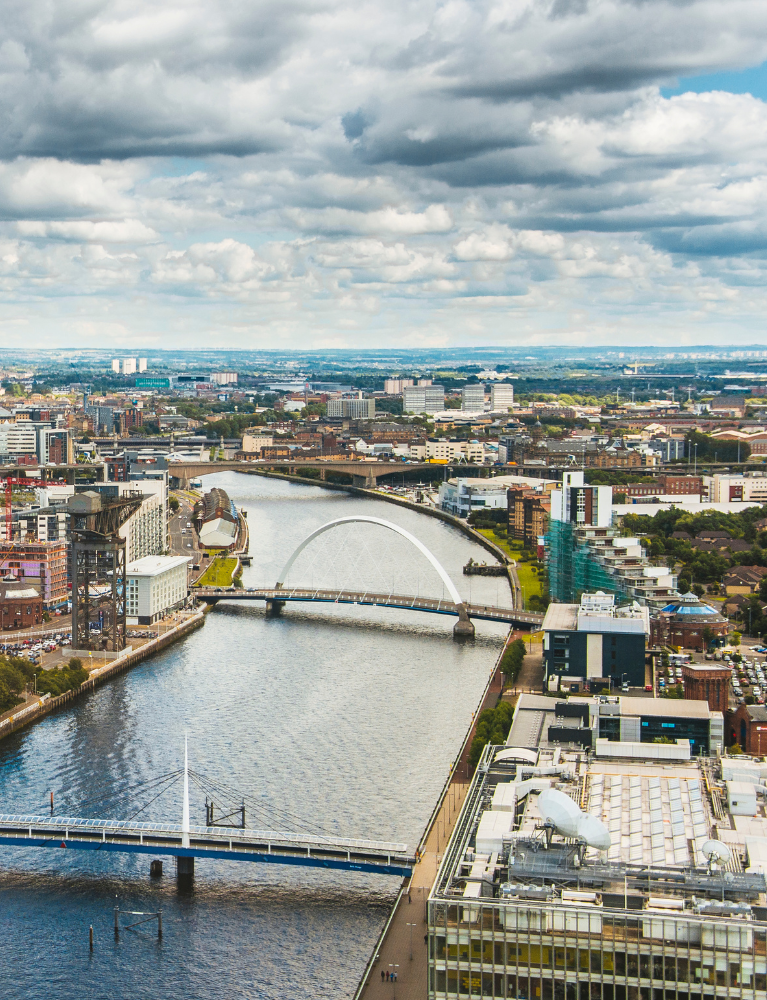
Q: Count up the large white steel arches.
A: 1